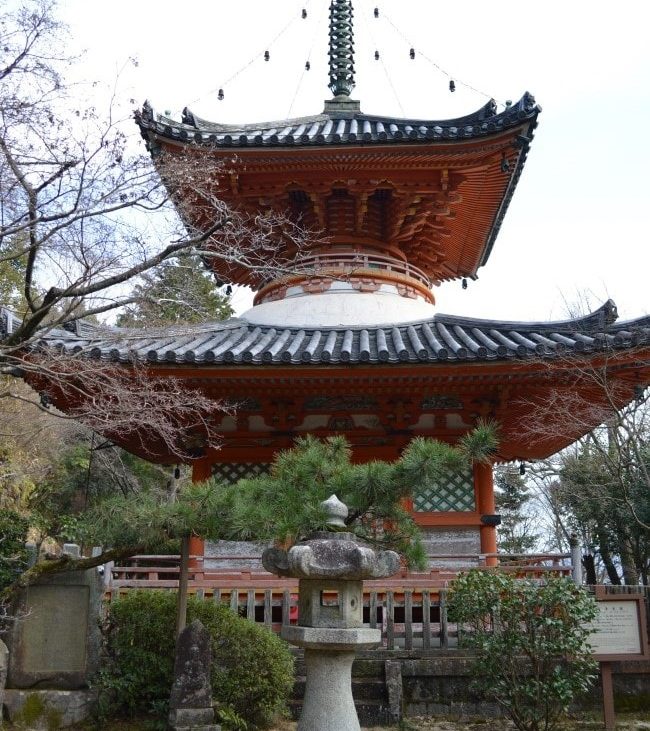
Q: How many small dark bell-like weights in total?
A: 8